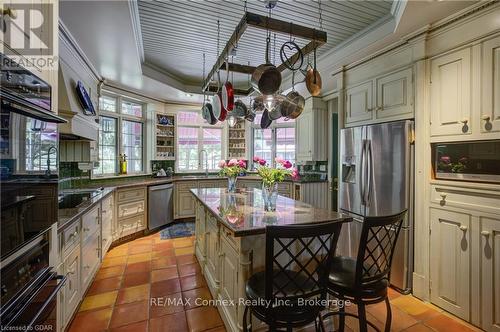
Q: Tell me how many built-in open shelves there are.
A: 2